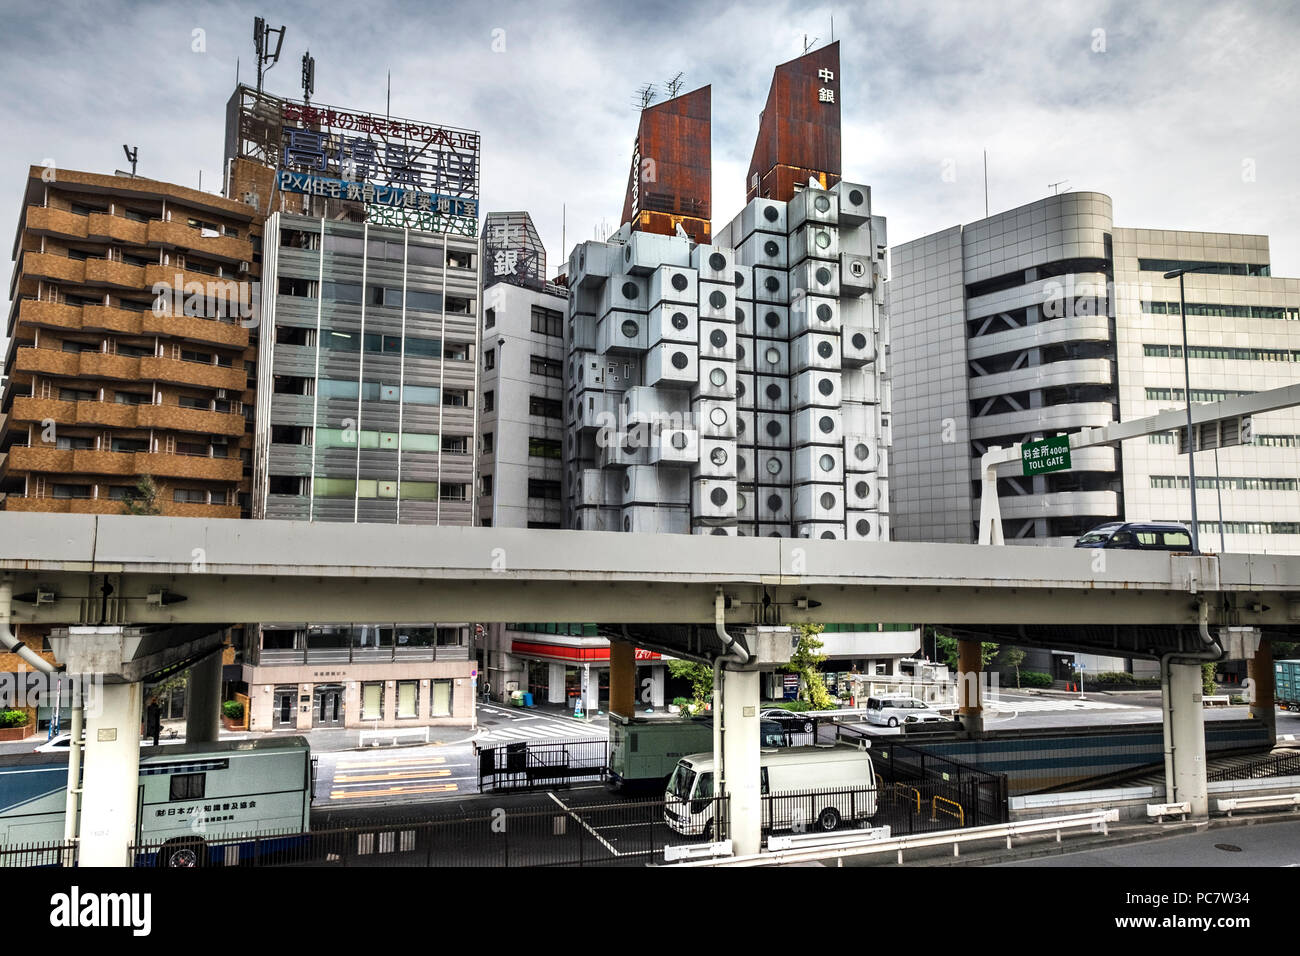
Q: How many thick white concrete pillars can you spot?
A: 3